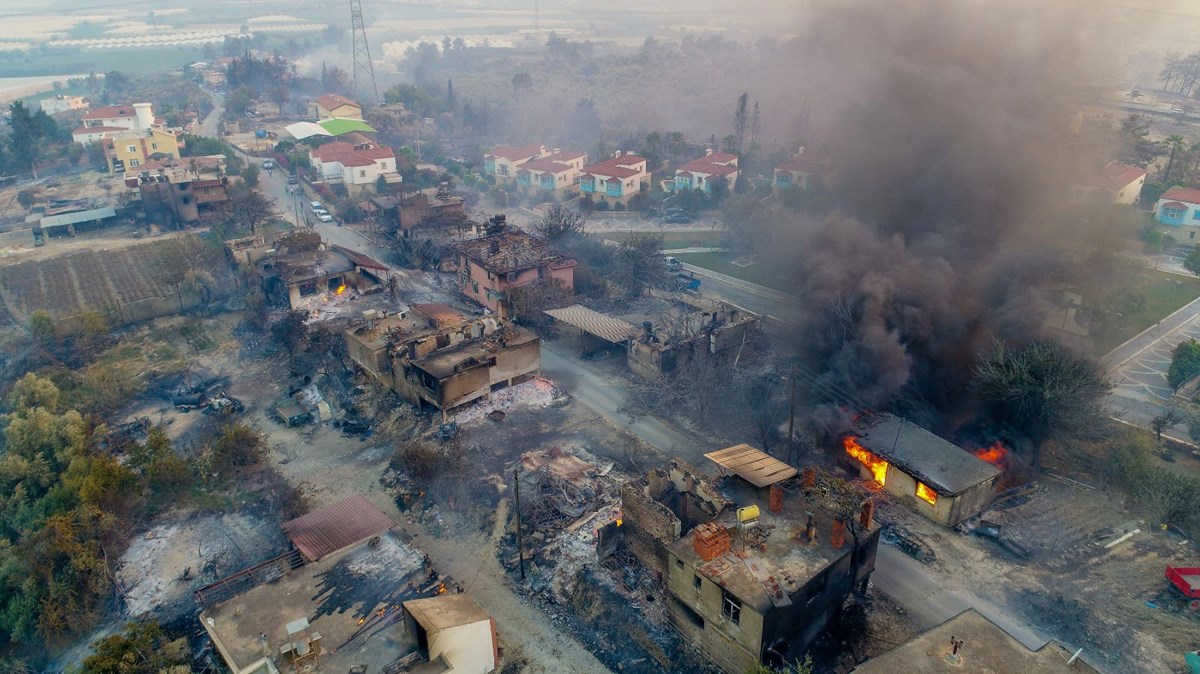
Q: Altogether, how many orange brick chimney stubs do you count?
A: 4